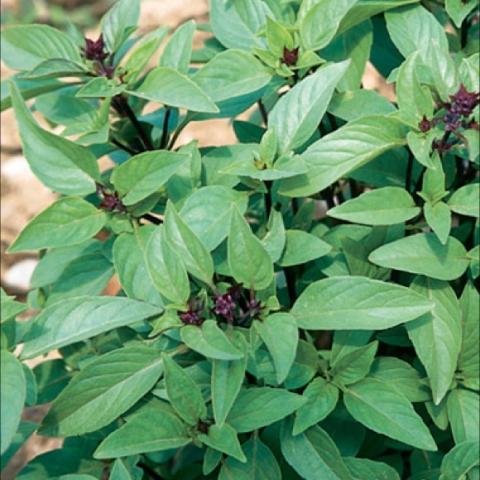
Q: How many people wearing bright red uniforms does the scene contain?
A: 0